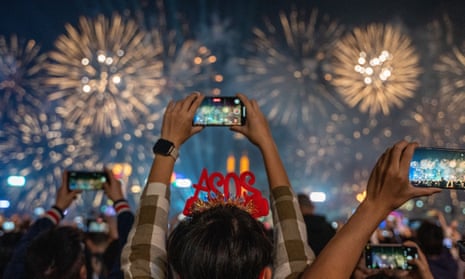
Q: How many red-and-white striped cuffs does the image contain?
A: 2